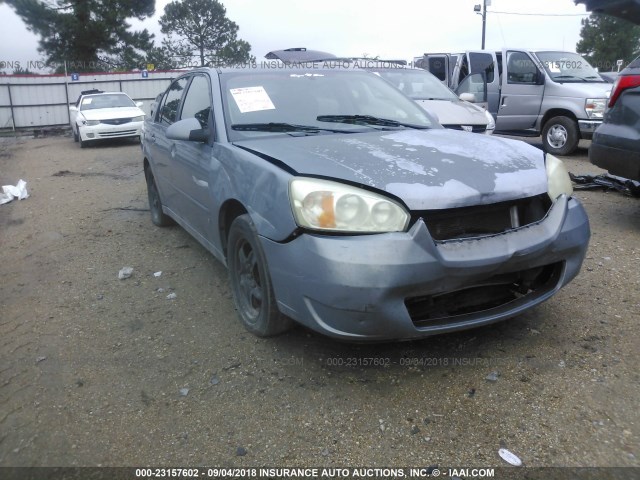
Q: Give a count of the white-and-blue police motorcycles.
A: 0